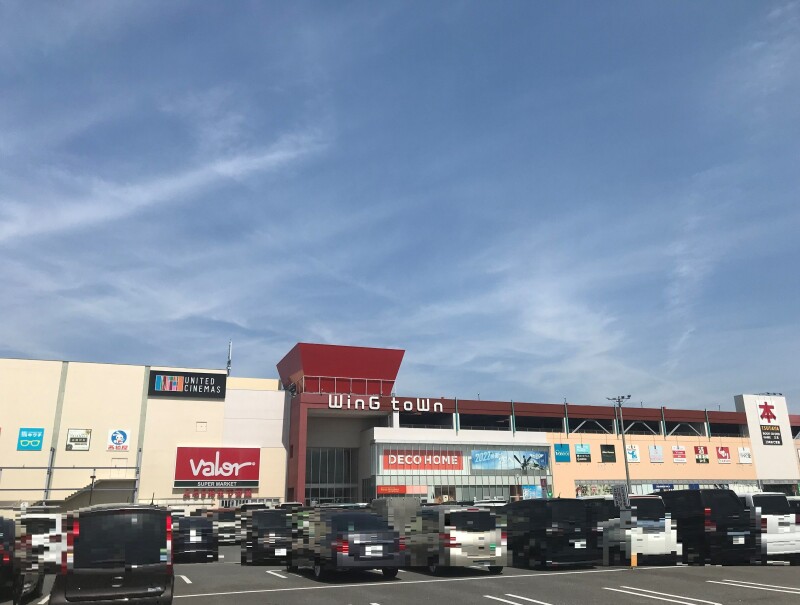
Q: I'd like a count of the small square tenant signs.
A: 12